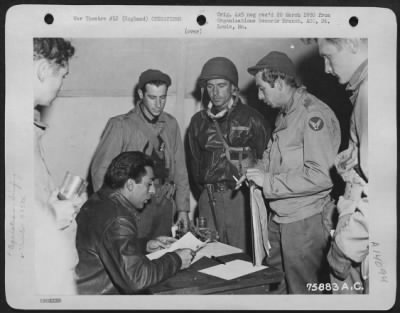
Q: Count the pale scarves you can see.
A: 1